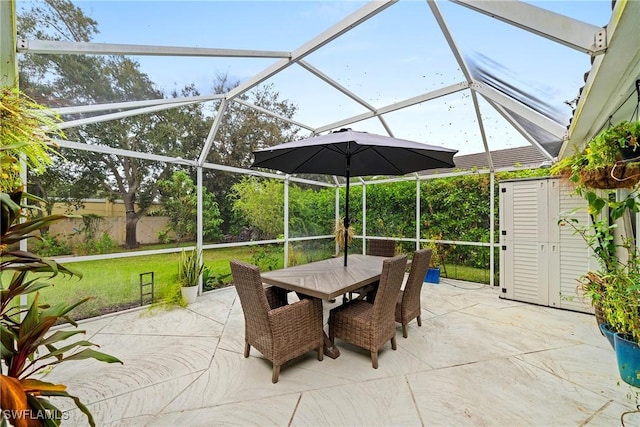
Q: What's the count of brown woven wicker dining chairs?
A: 4